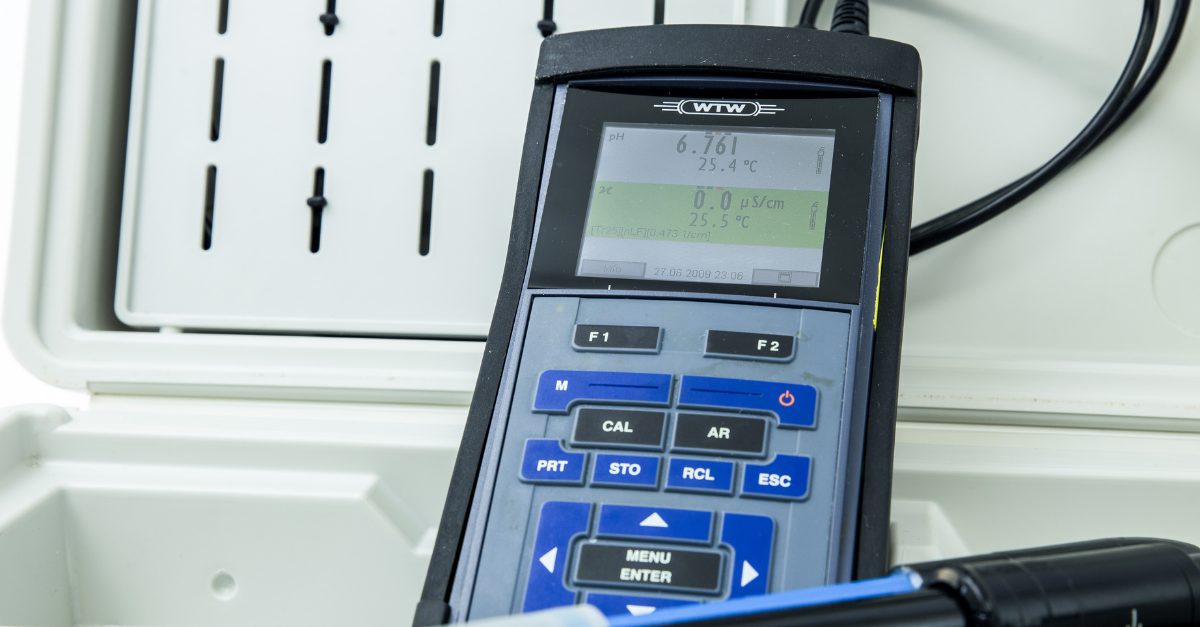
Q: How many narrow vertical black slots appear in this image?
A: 11